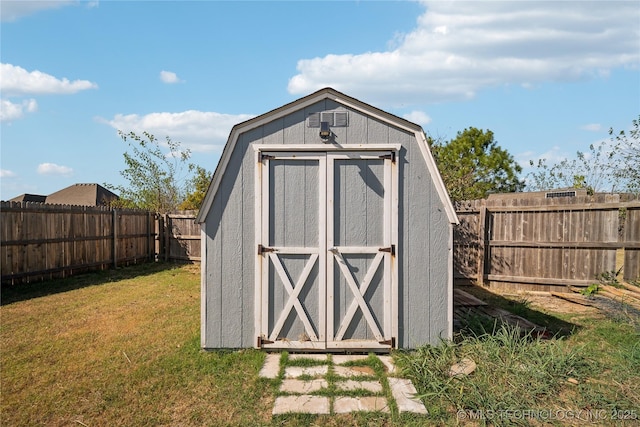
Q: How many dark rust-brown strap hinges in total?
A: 6